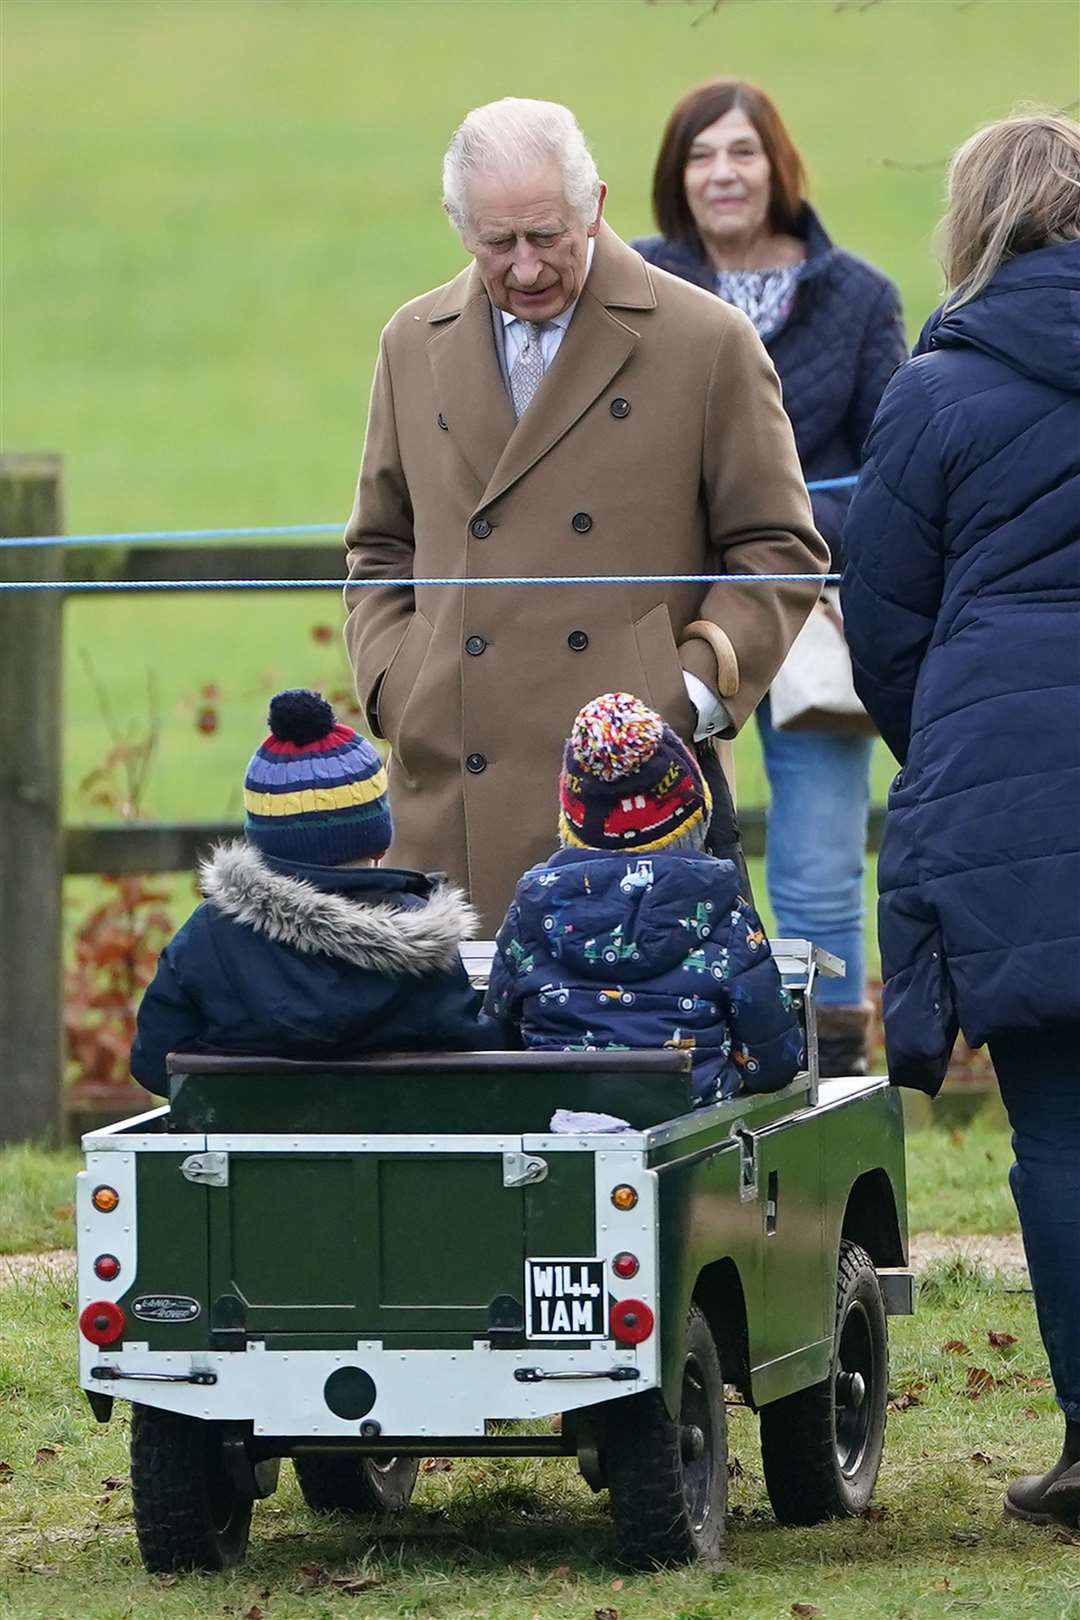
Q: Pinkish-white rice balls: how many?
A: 0